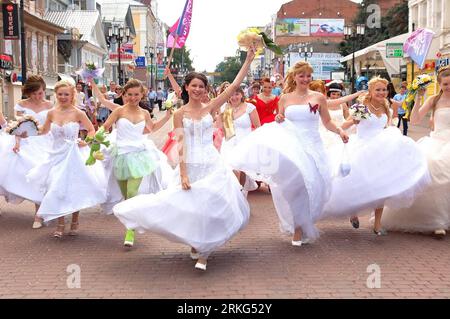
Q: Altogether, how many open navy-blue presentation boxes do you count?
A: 0